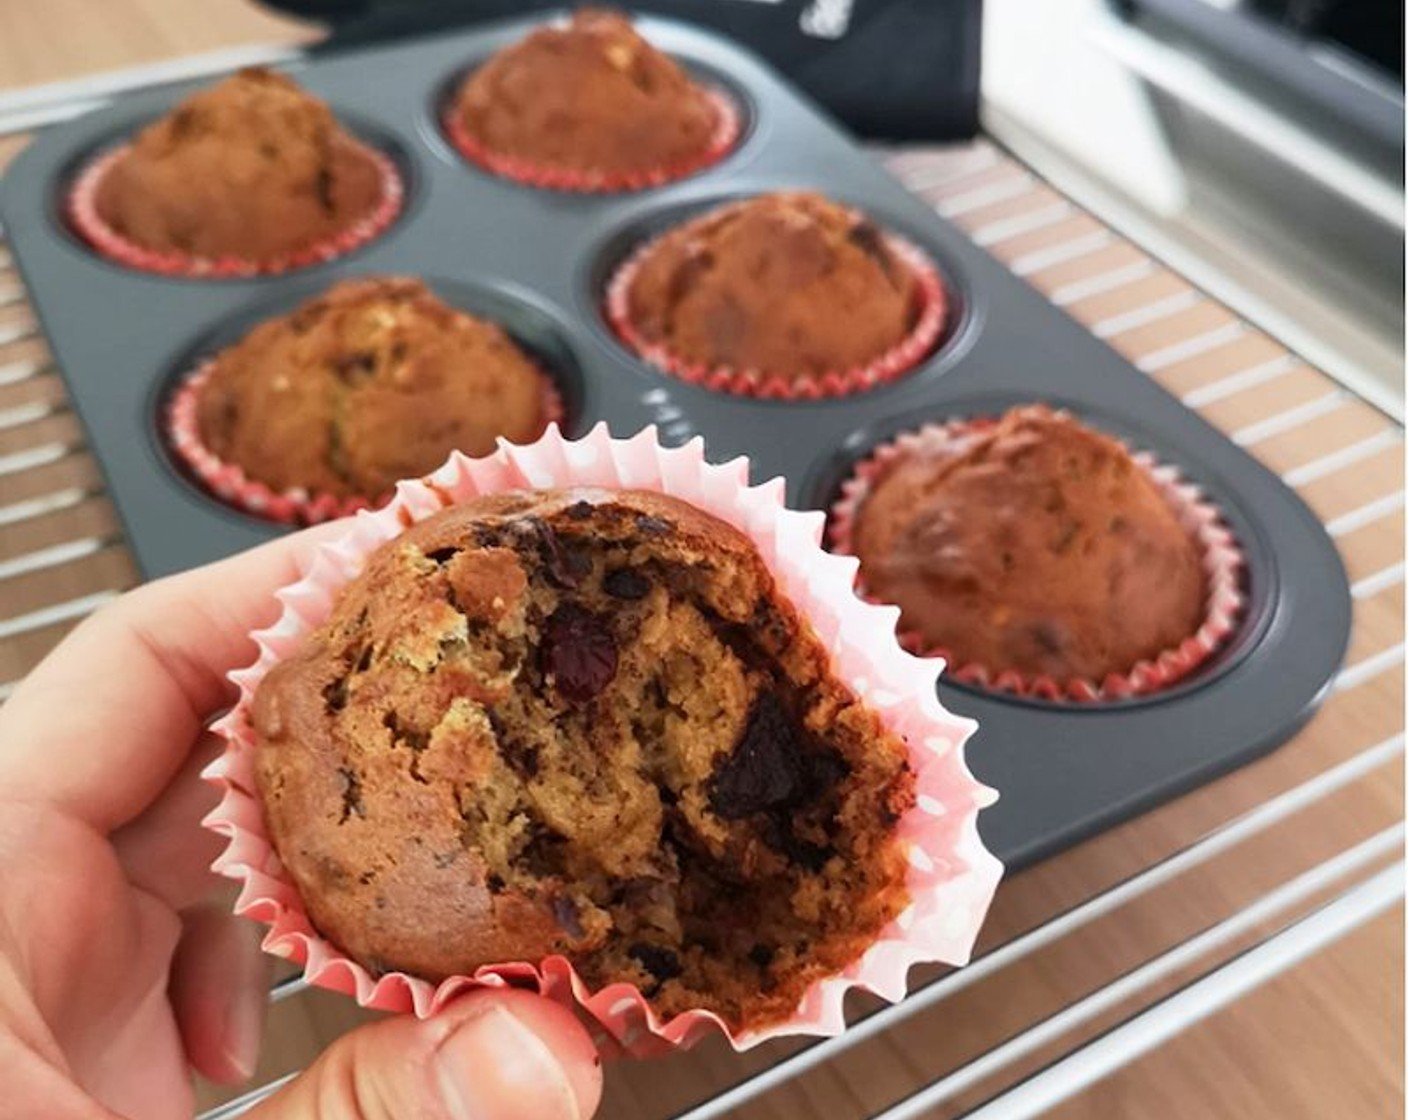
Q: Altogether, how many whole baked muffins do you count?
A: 5